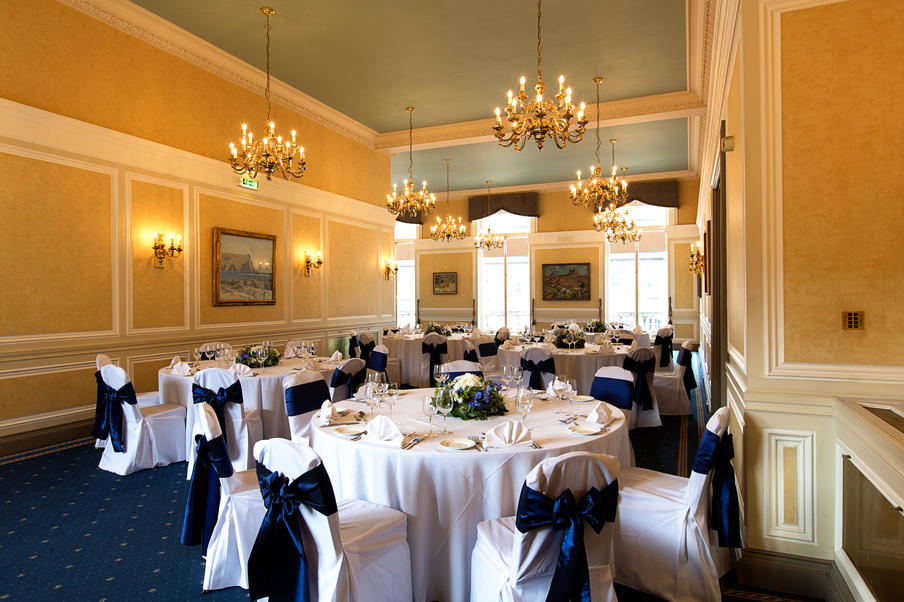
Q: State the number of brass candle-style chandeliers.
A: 8